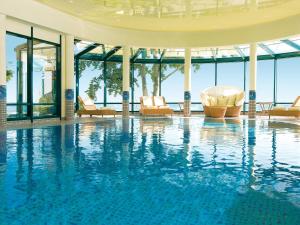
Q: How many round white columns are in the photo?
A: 5